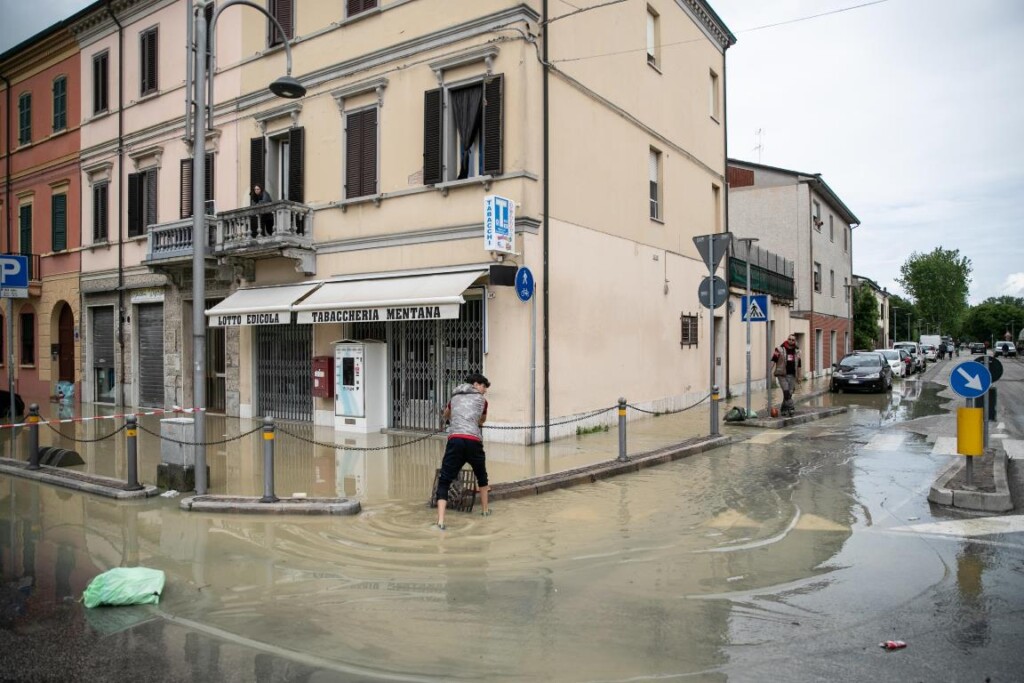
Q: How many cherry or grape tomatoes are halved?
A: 0